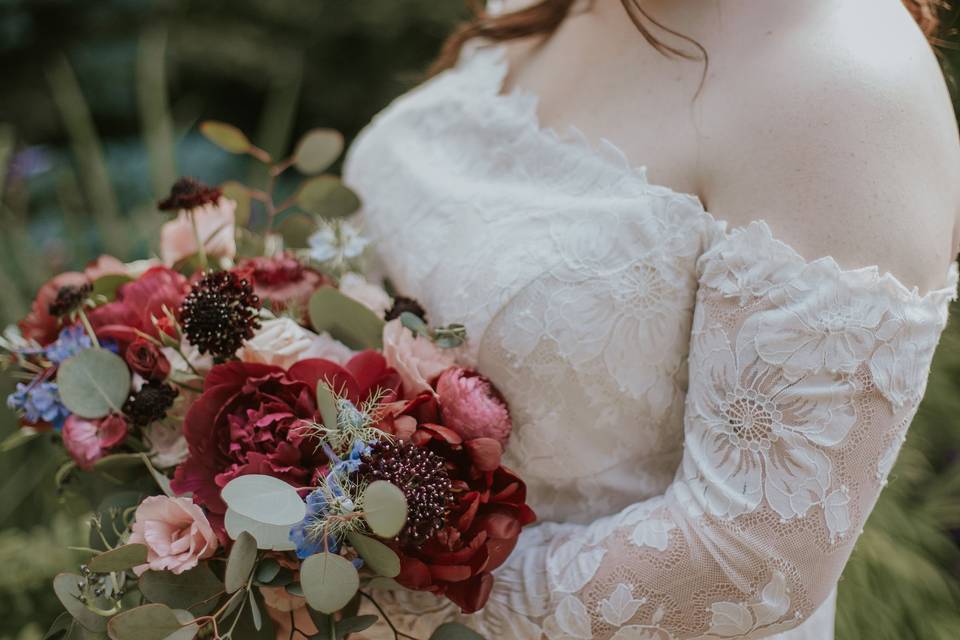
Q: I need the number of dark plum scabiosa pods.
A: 6